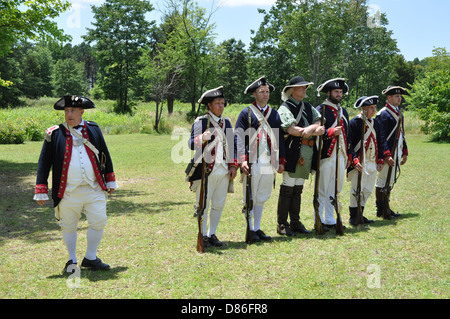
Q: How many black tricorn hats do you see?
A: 6